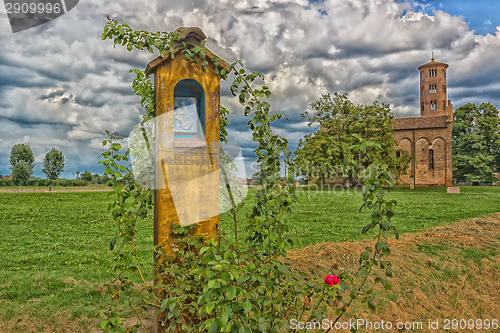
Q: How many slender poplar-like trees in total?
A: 2